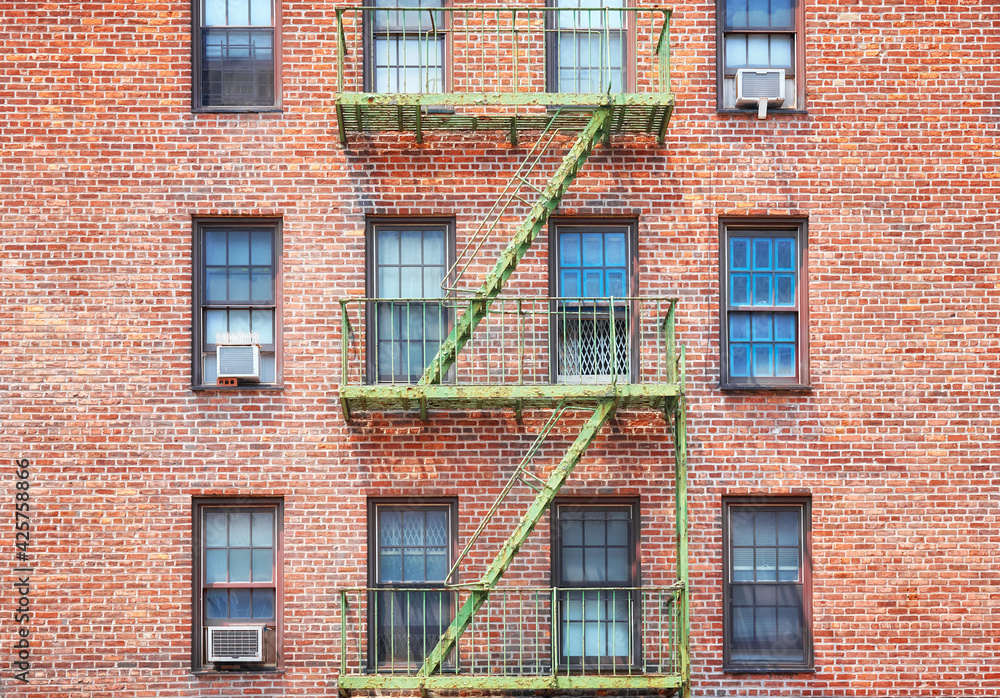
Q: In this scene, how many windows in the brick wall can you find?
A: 12